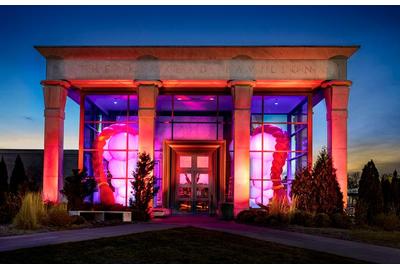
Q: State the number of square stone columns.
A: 4